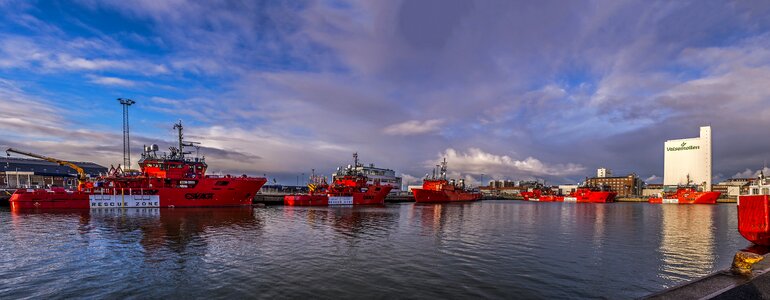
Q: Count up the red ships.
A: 7